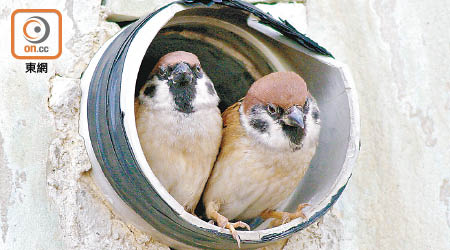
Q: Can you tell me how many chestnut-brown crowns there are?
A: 2